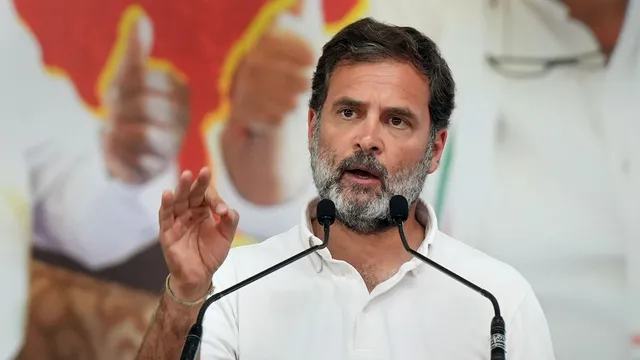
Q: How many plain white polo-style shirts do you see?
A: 1